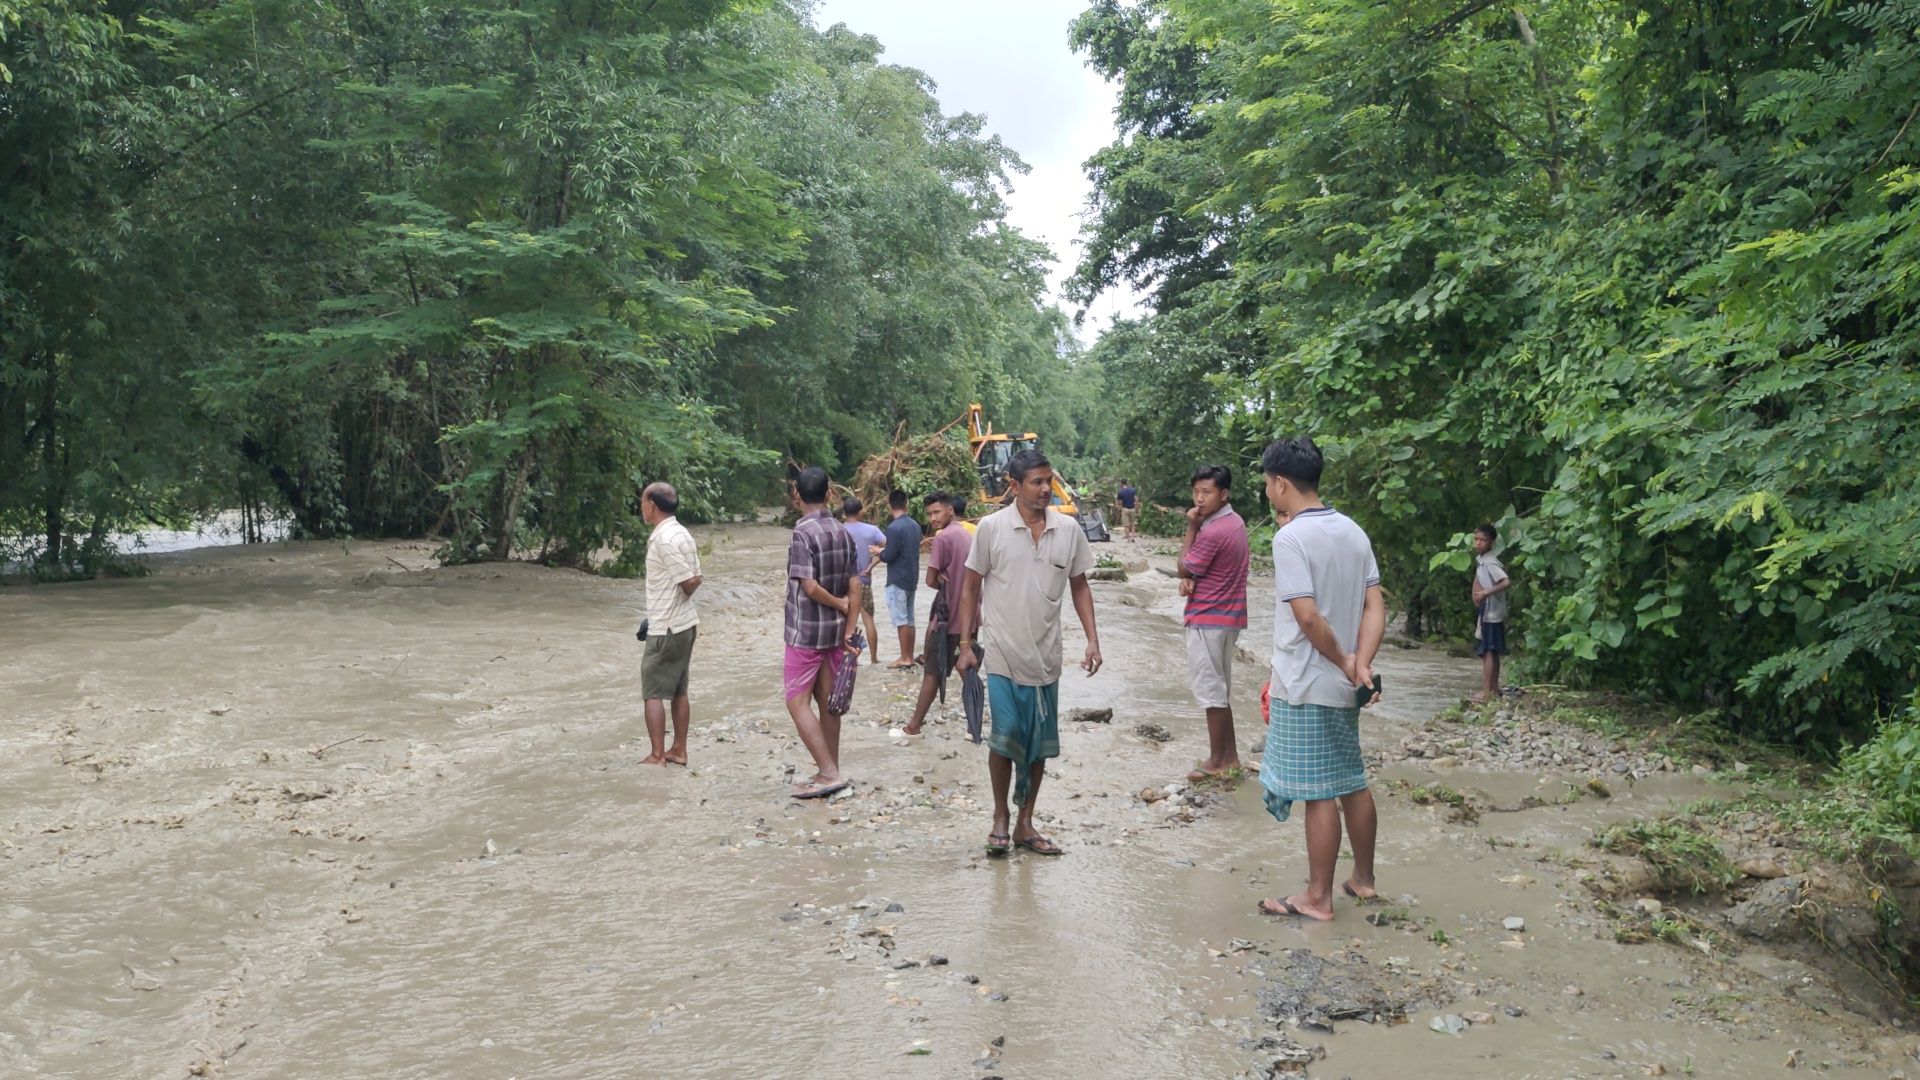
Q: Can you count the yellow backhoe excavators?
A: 1